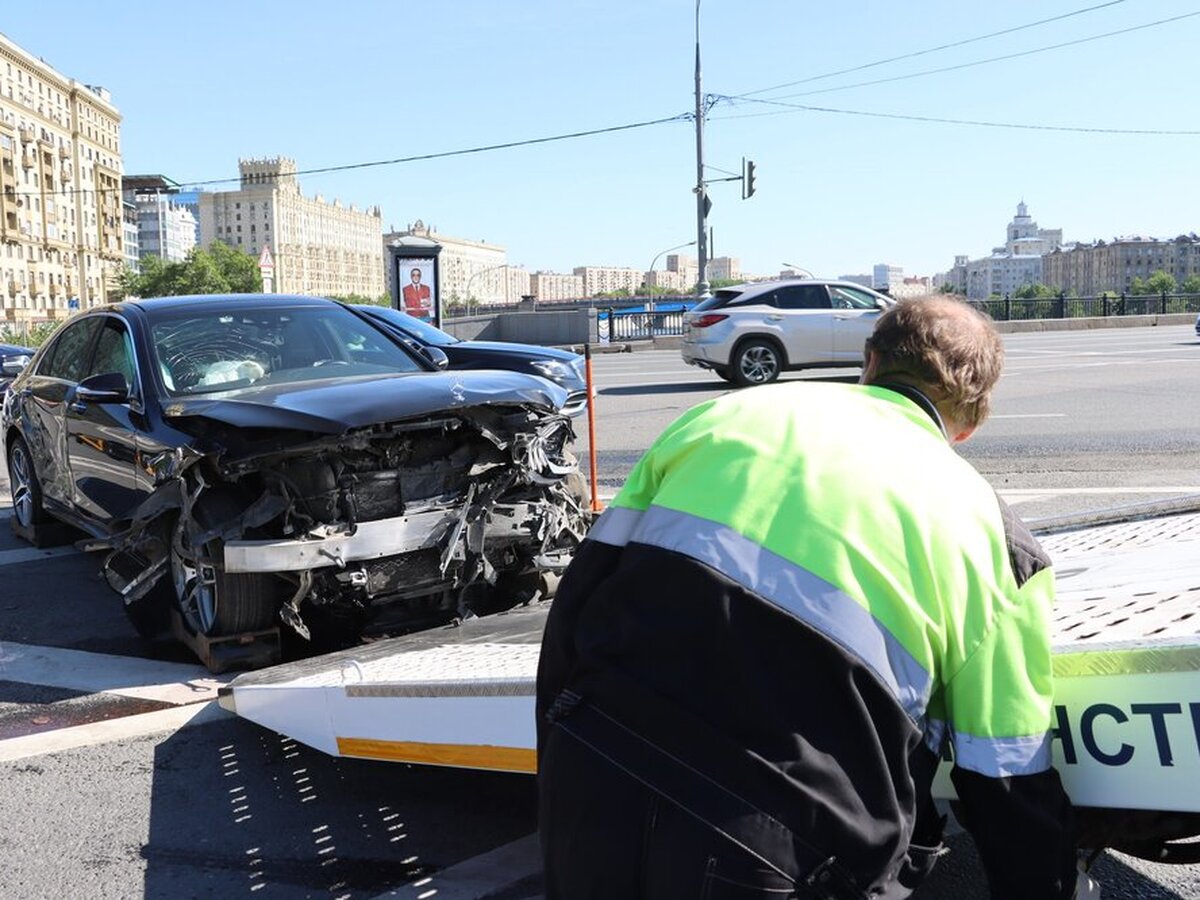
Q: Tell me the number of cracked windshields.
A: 1